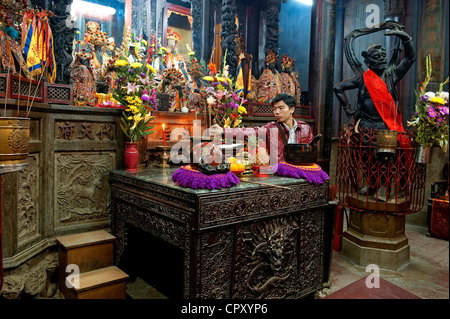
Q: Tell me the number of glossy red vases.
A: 1